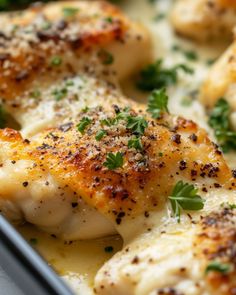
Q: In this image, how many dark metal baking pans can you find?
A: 1